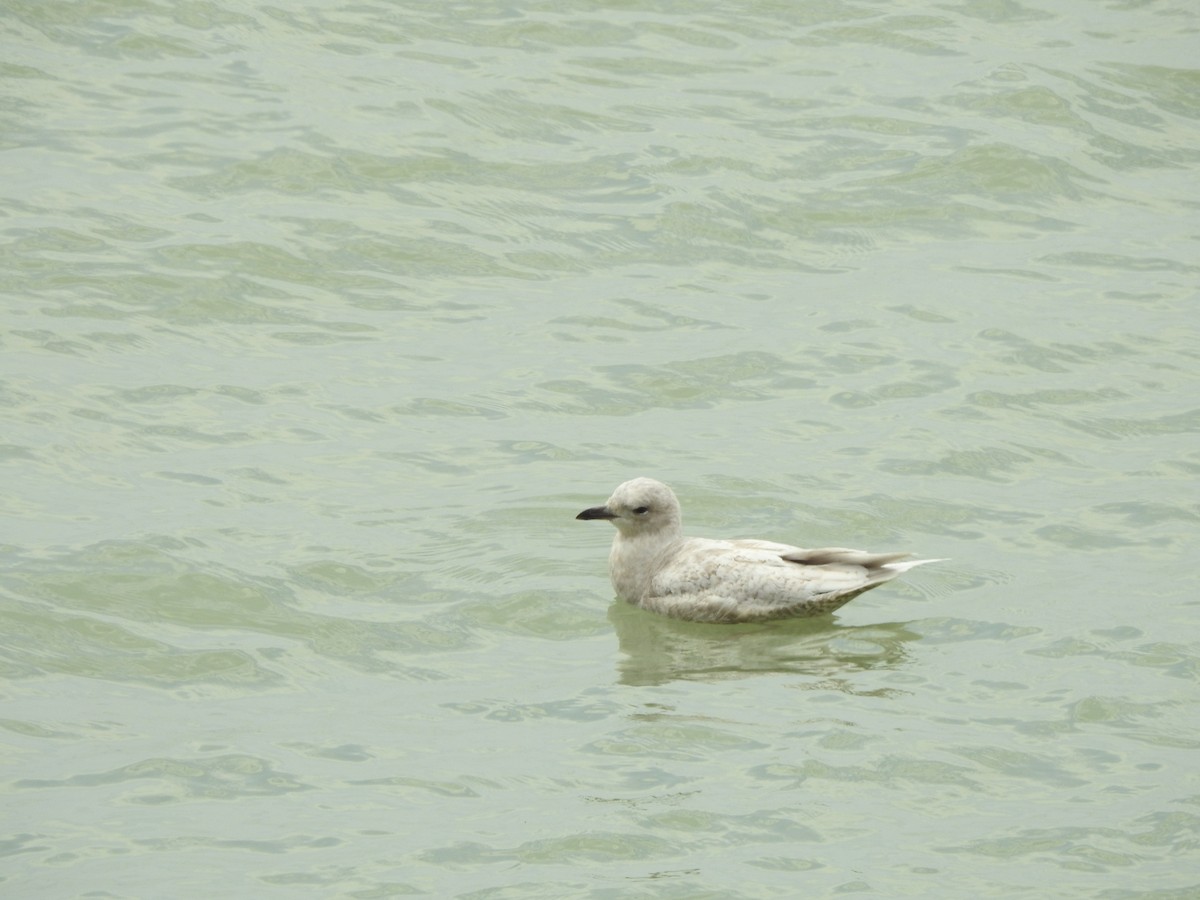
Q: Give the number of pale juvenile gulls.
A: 1